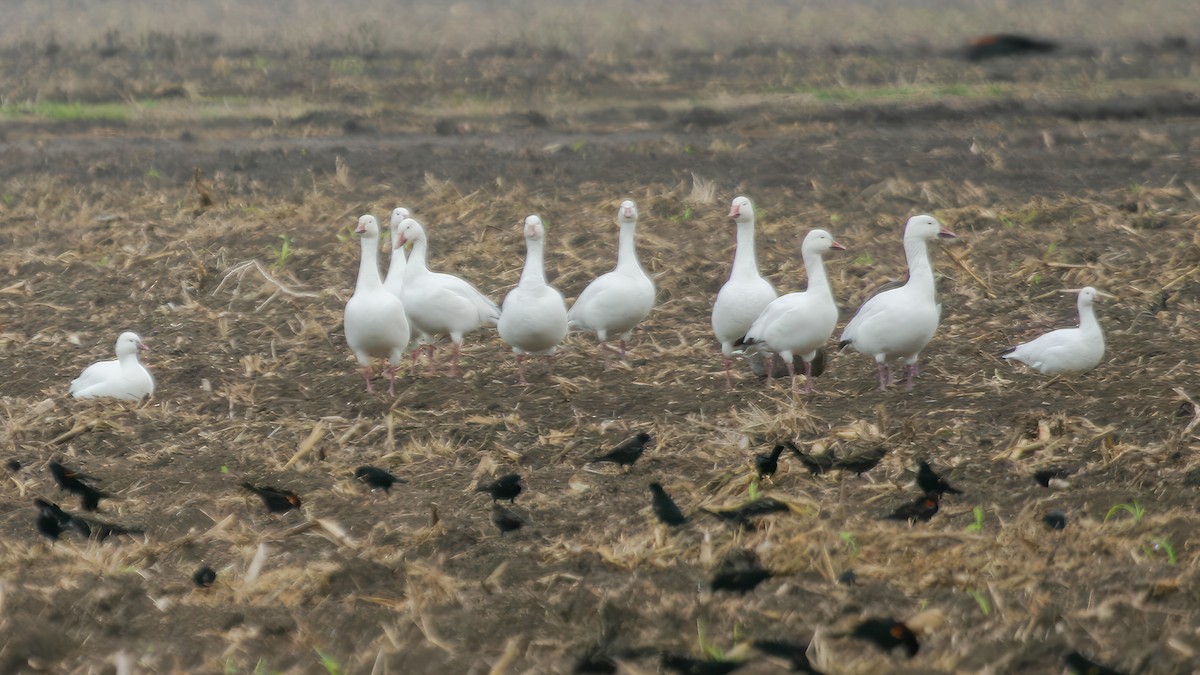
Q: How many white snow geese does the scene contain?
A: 10